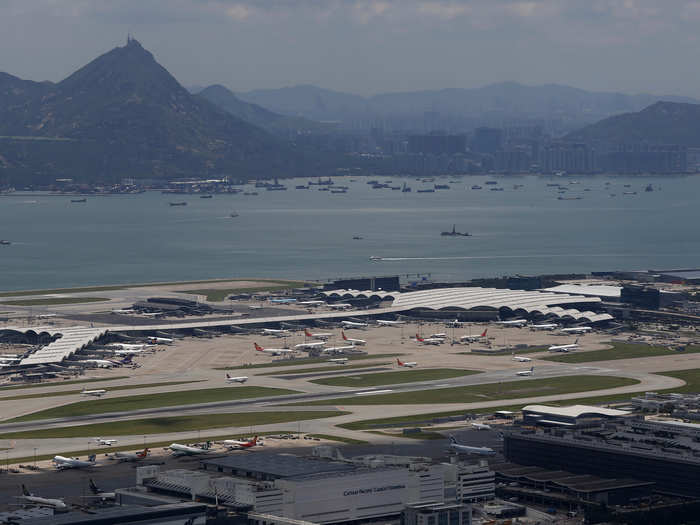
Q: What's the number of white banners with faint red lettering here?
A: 0